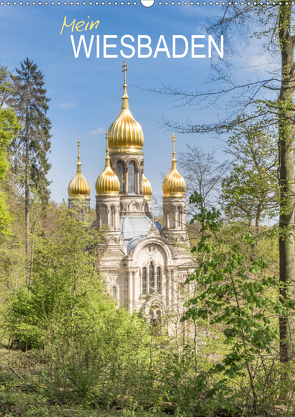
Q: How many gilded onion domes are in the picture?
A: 5